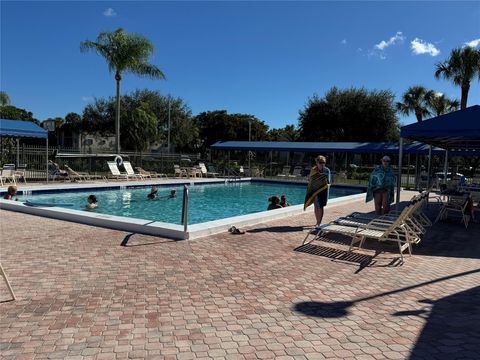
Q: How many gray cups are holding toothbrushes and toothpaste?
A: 0